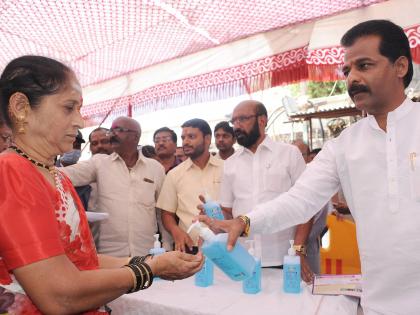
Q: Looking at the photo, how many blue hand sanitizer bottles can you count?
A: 6